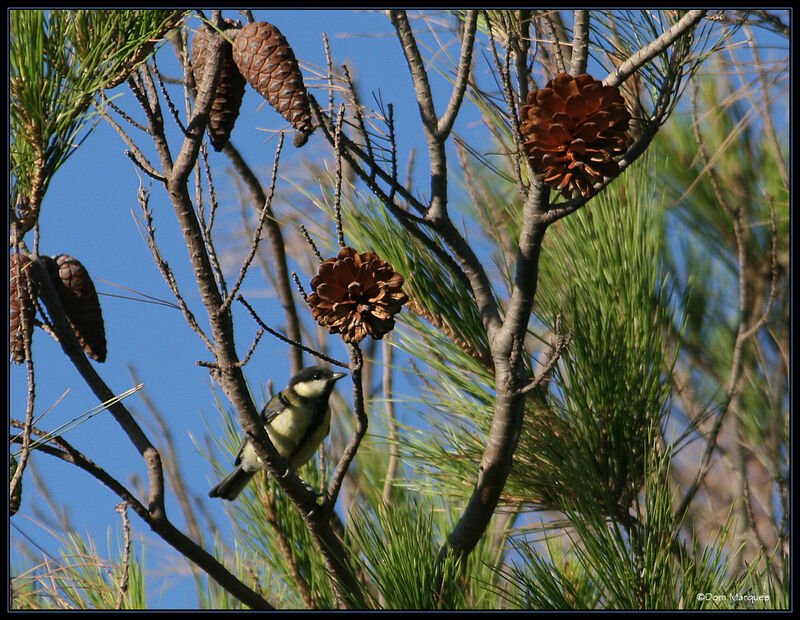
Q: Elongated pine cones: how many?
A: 4